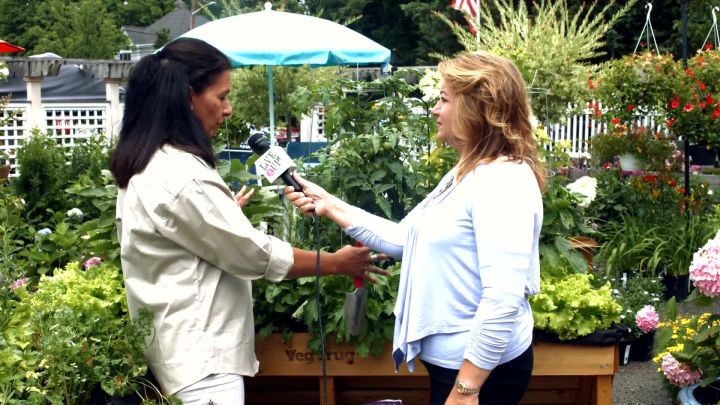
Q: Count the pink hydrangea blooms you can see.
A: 5